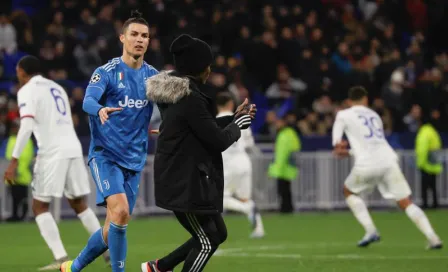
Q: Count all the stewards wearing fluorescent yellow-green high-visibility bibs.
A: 3